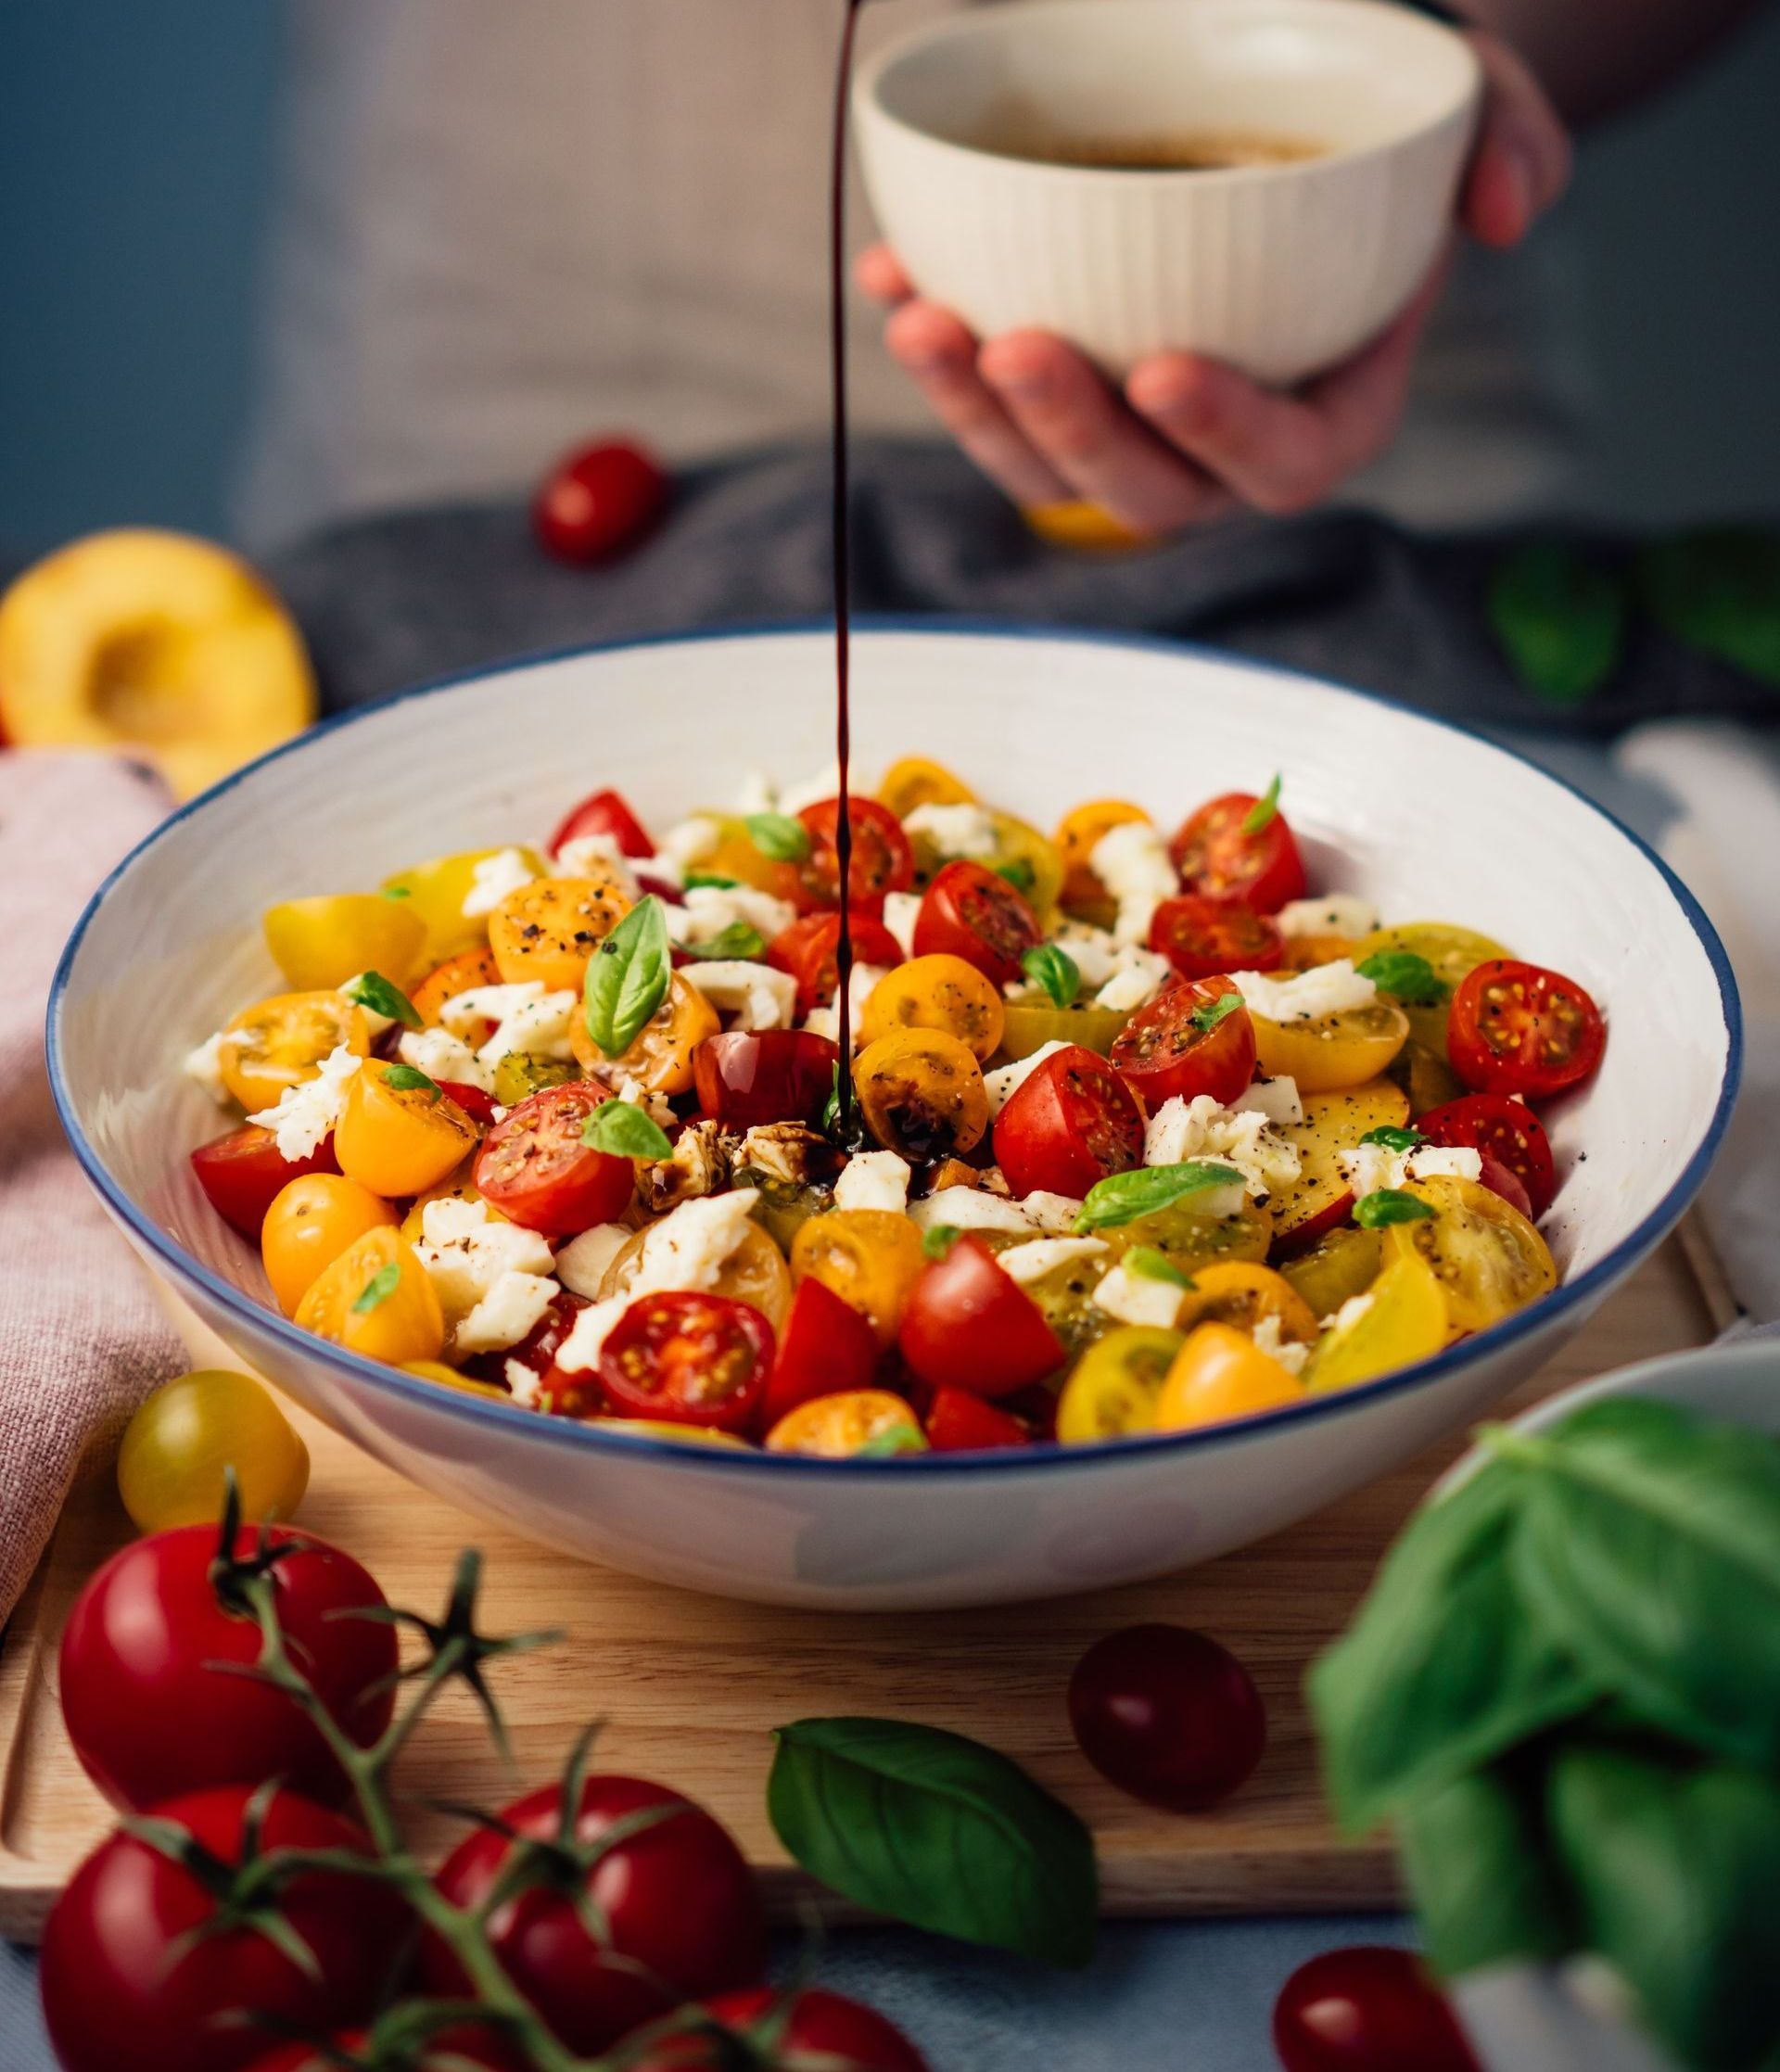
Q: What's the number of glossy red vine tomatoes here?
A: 5